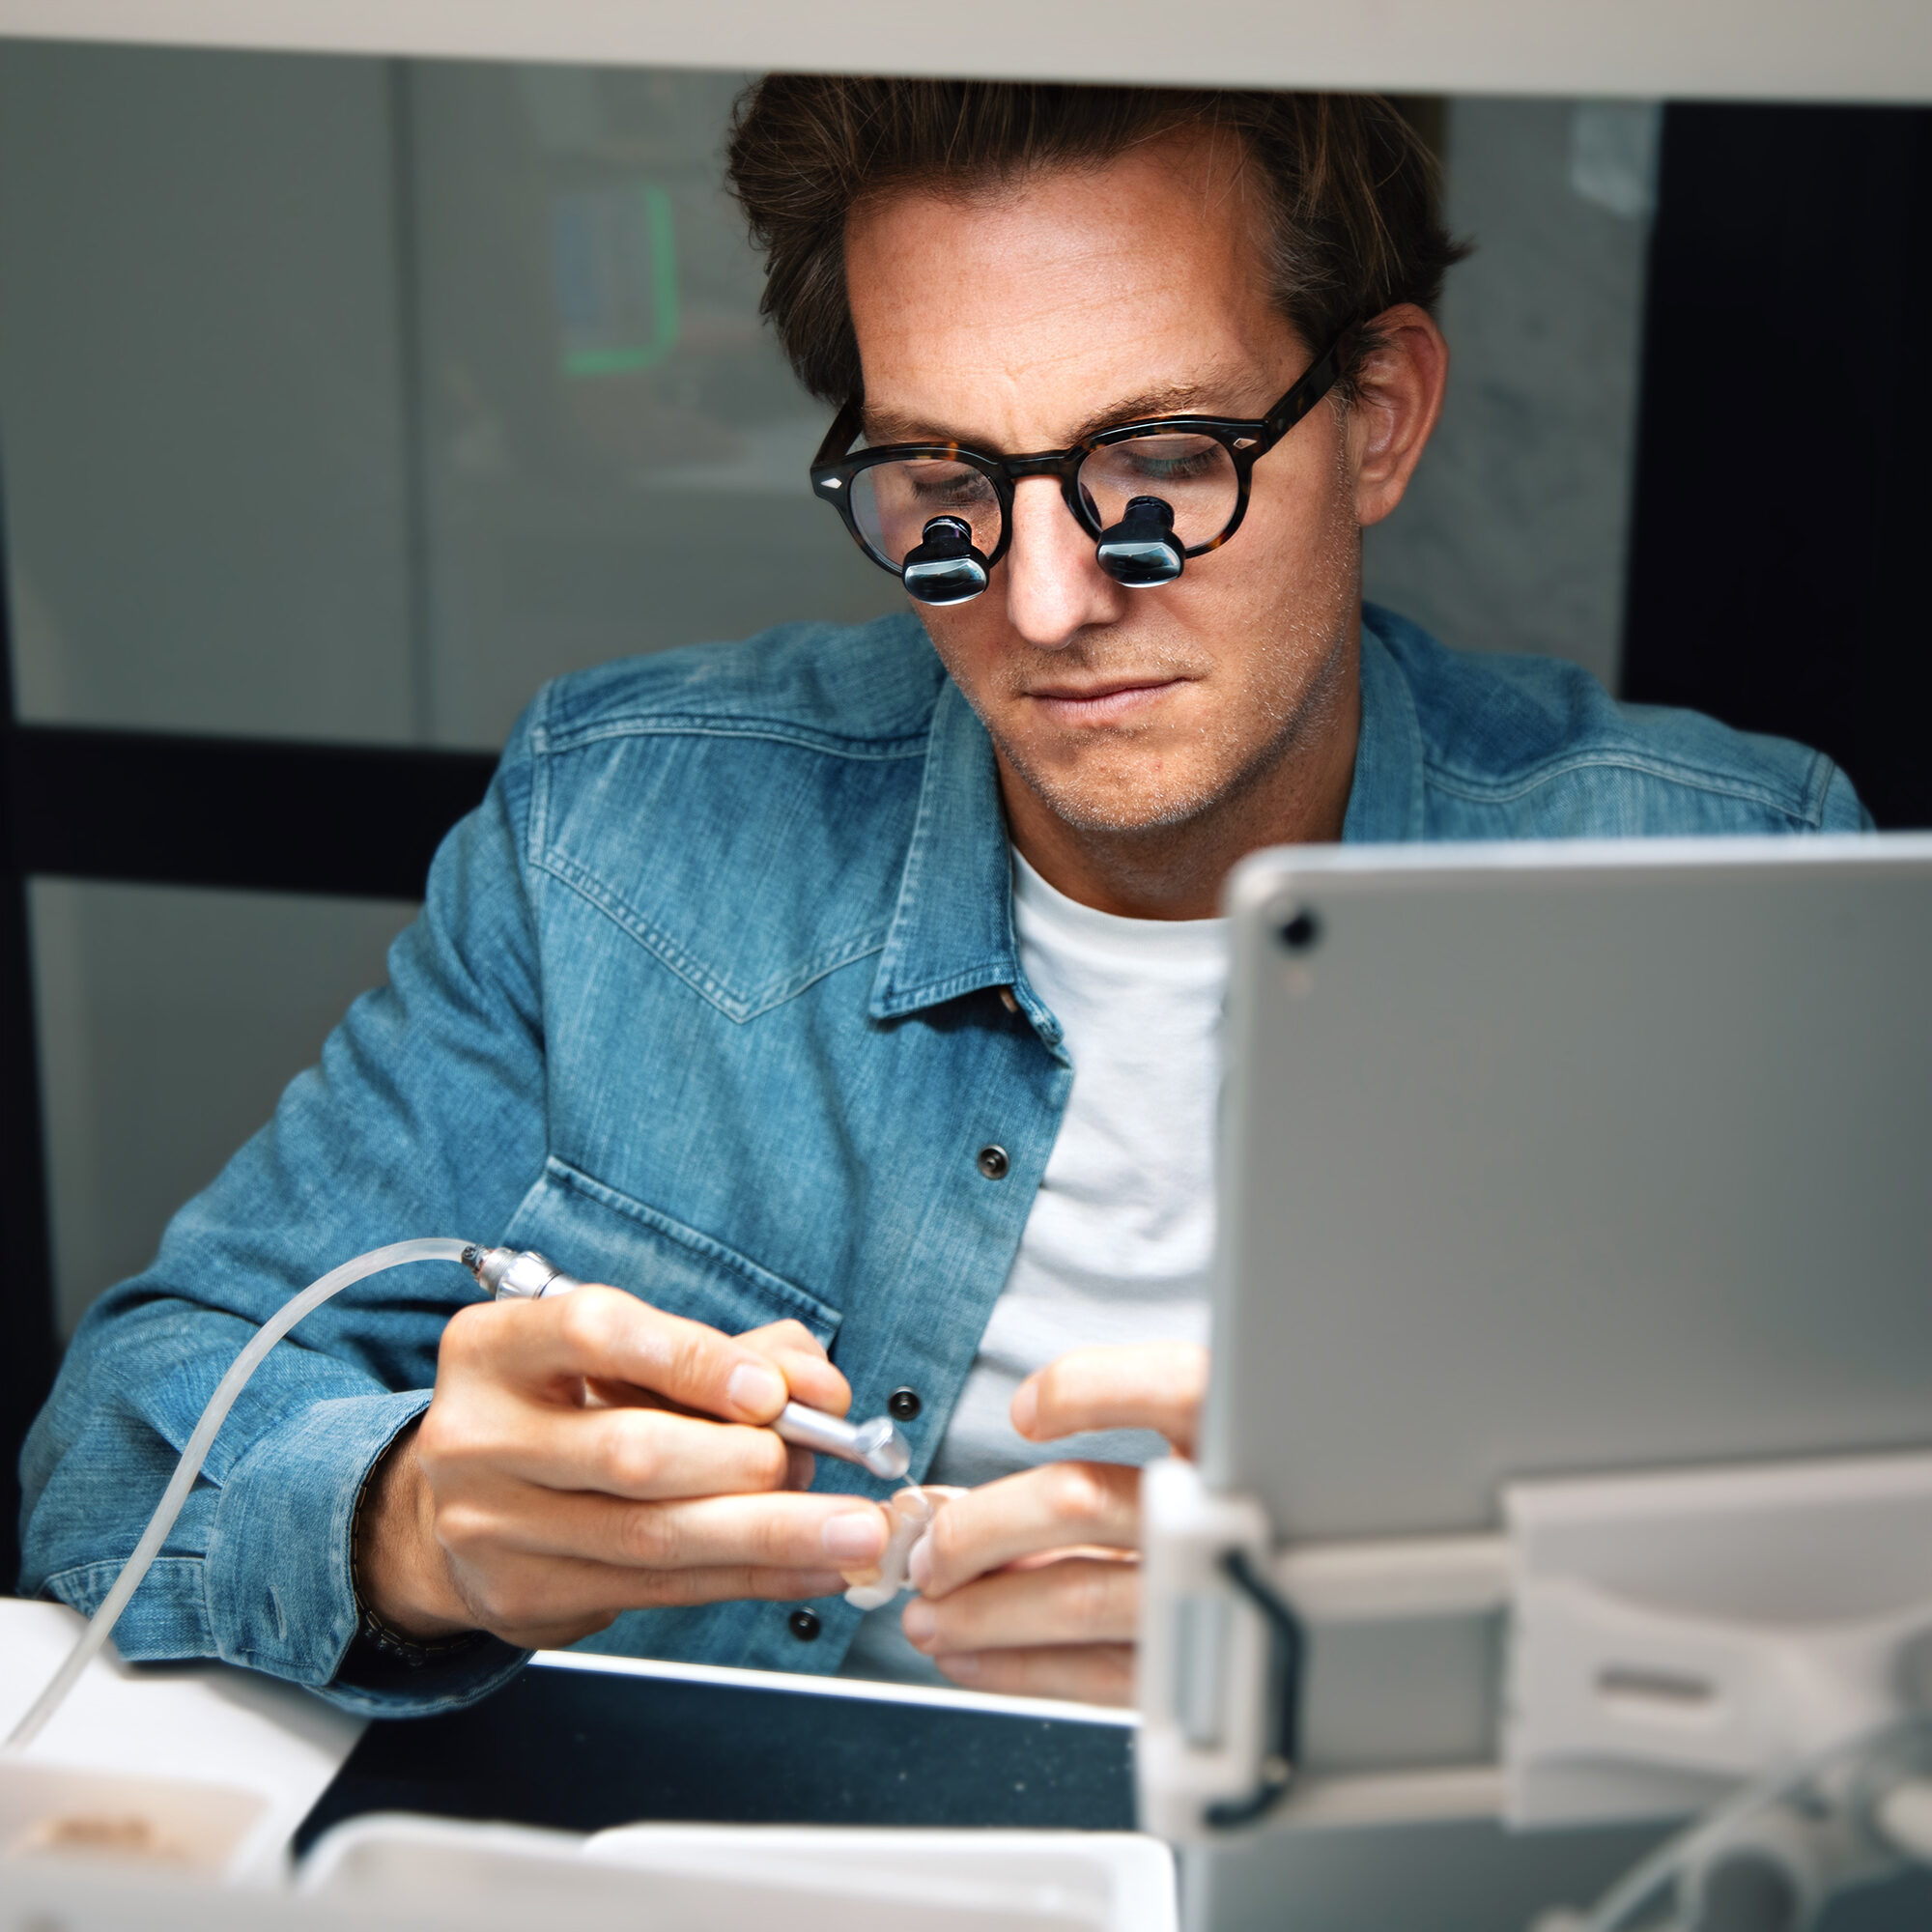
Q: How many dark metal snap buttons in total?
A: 3